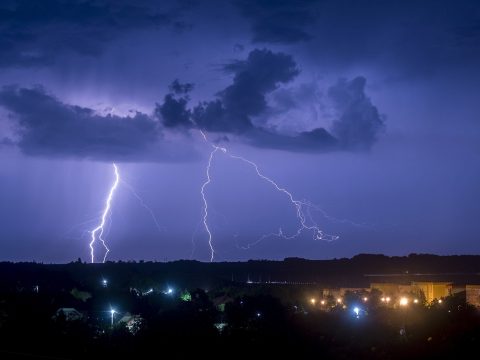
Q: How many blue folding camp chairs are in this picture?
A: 0